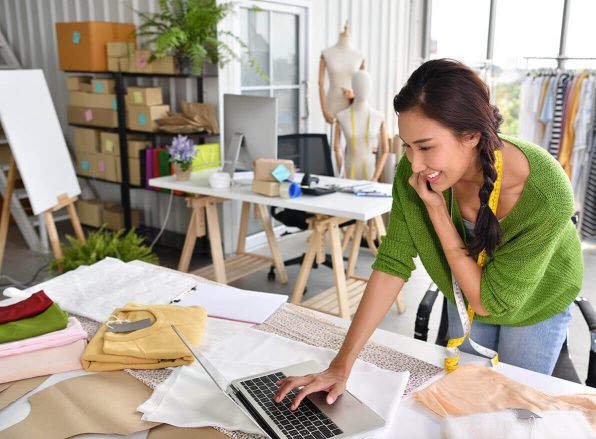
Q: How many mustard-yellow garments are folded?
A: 1